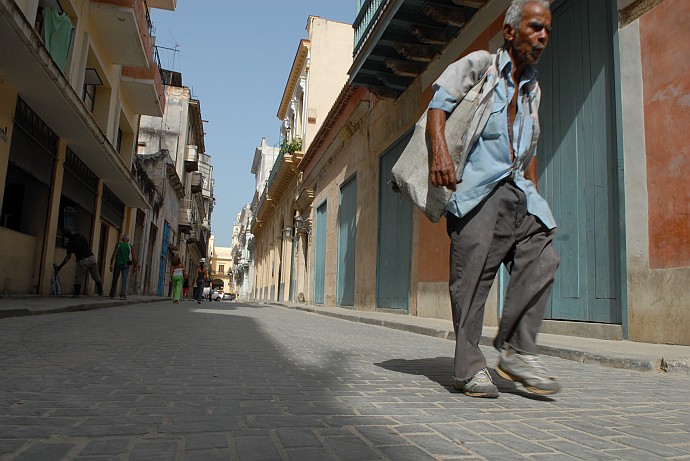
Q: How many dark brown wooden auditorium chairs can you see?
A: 0